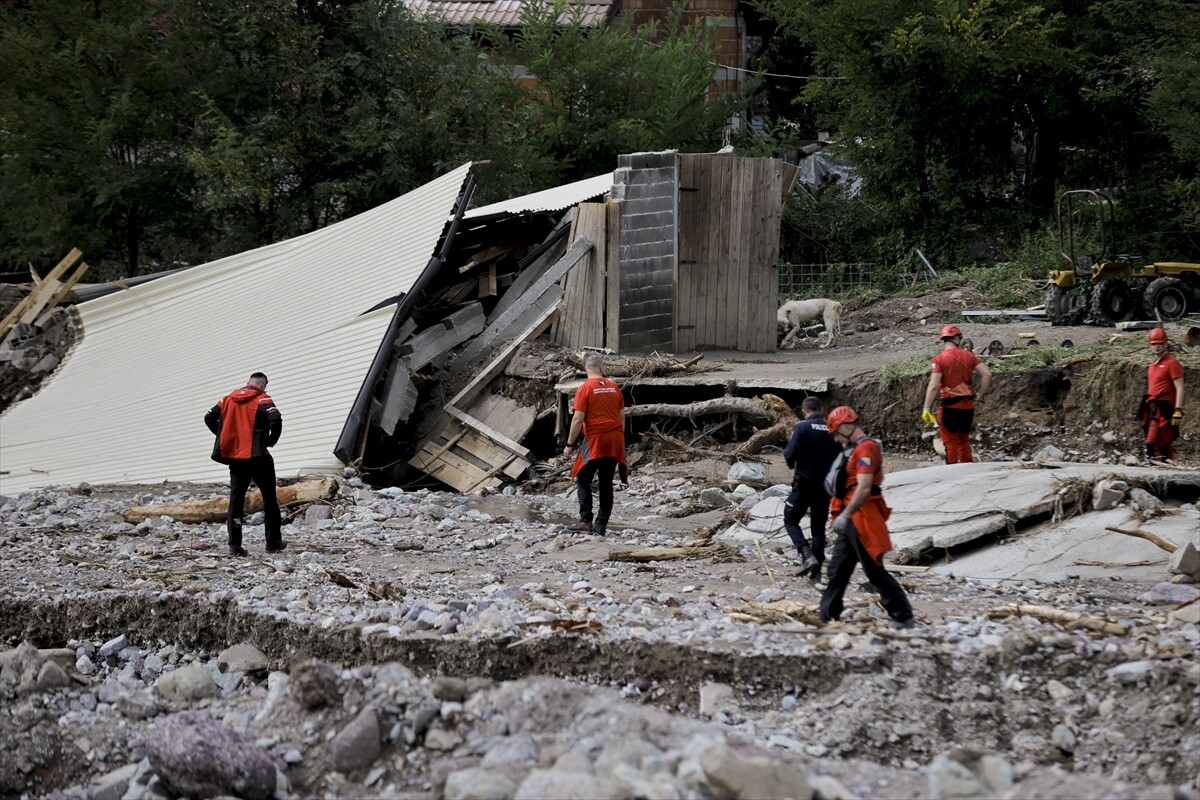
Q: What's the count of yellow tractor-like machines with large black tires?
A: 1